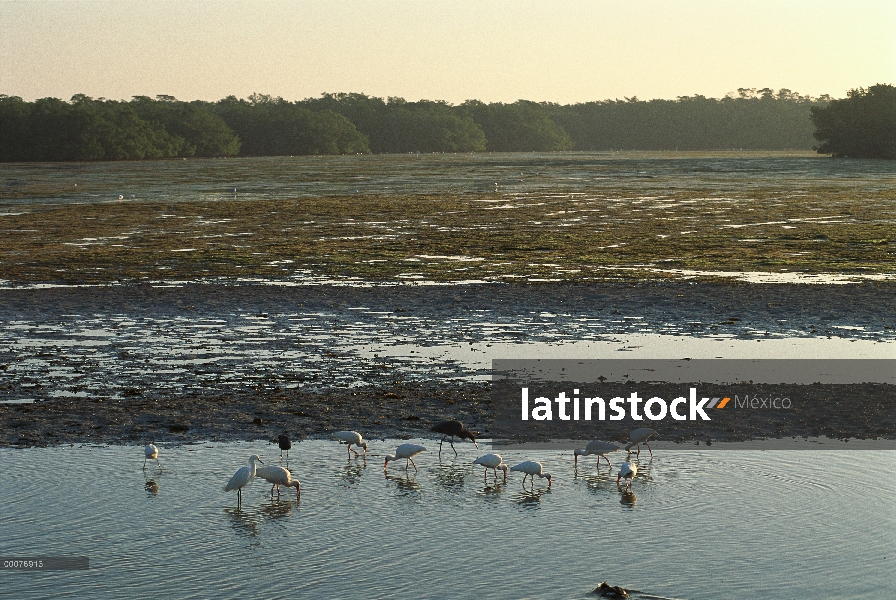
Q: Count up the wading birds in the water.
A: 12